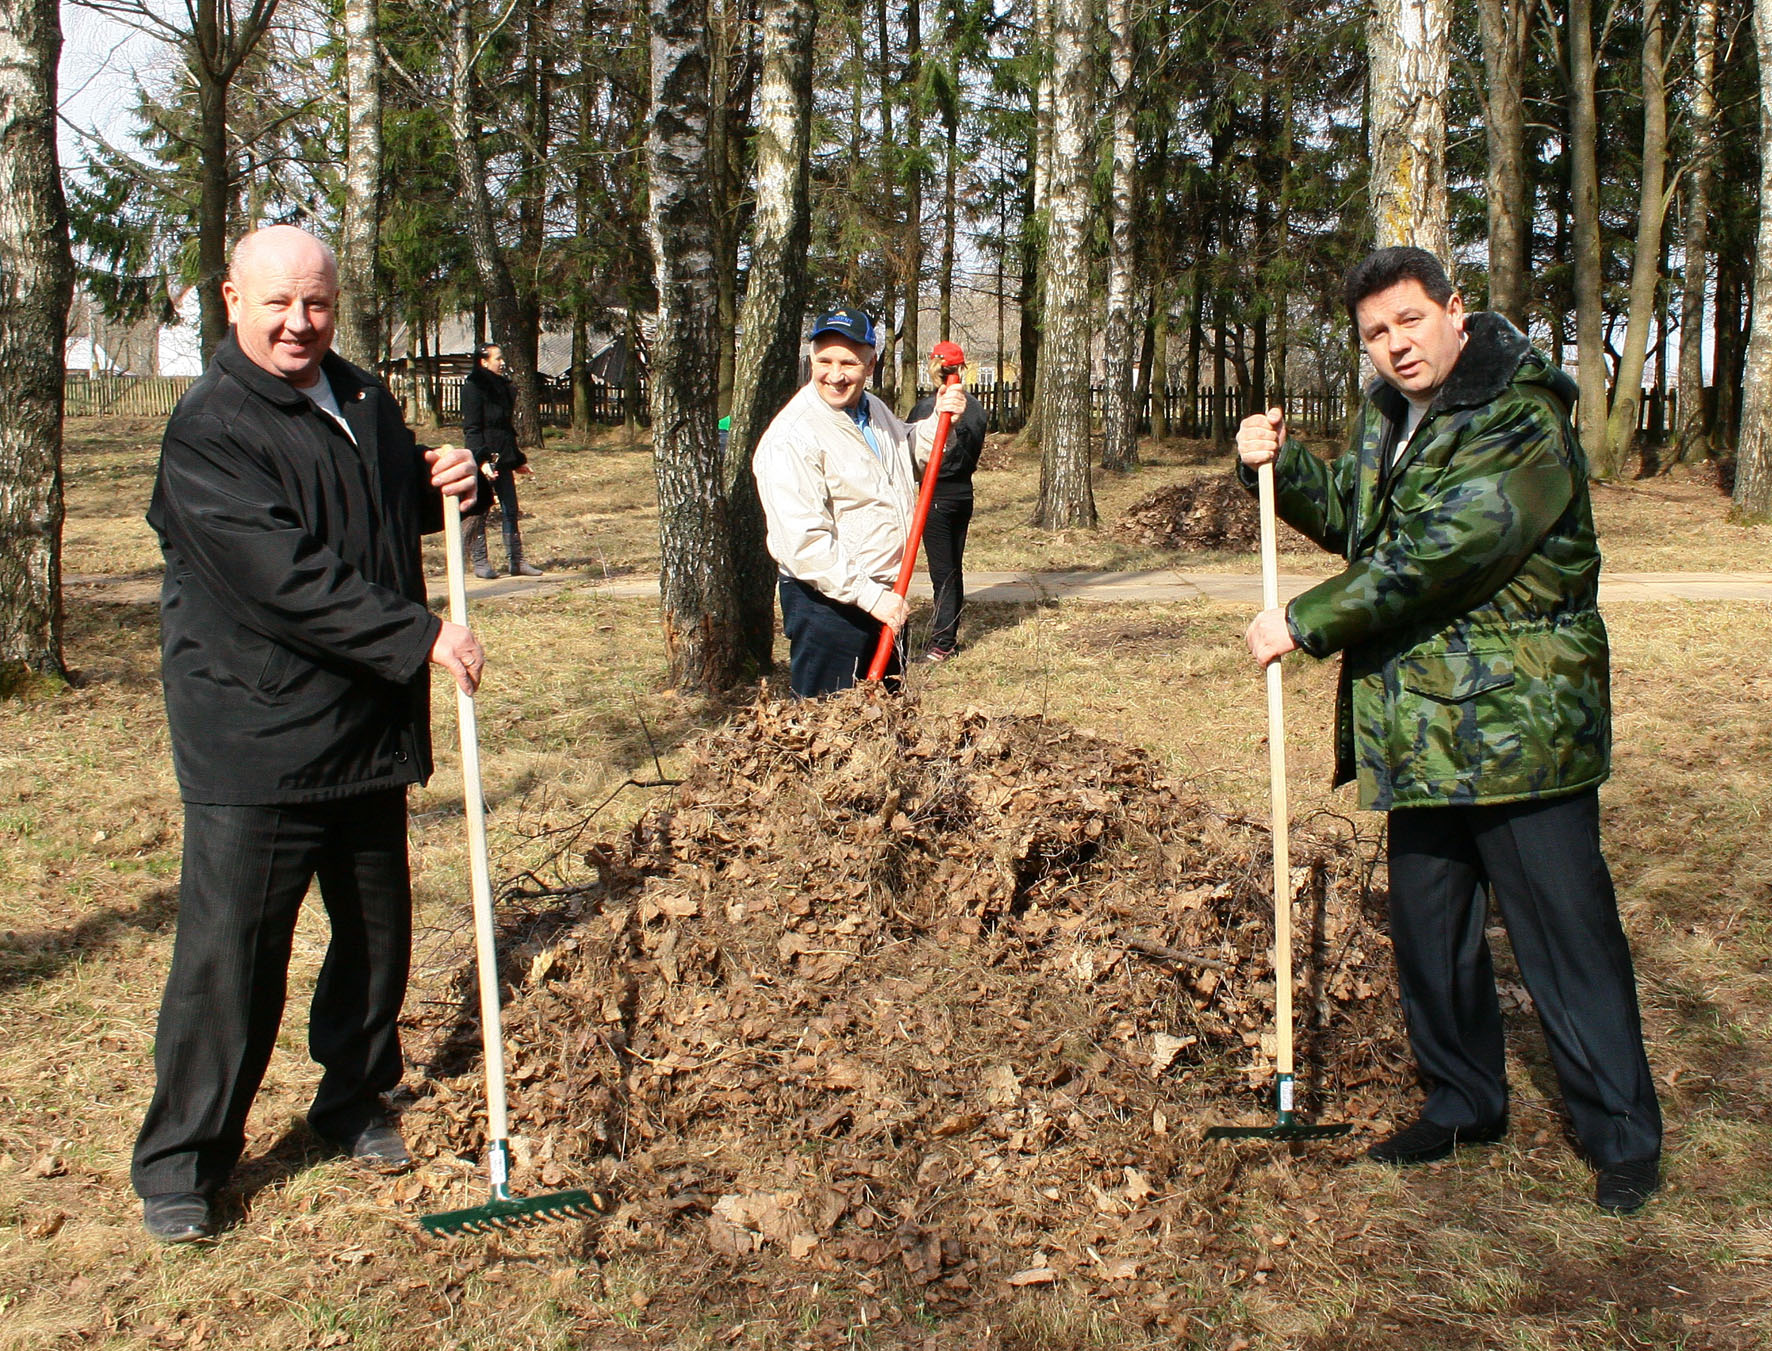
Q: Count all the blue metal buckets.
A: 0